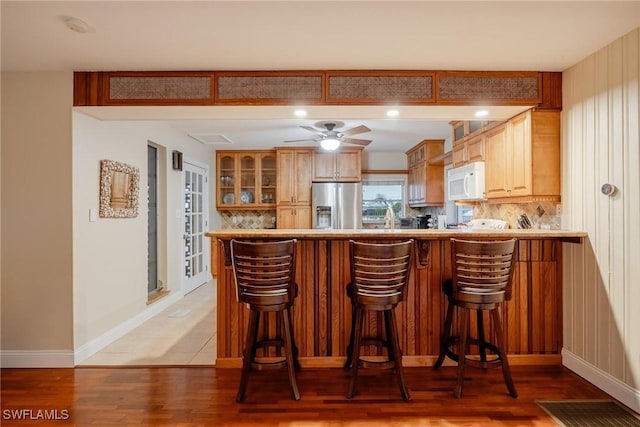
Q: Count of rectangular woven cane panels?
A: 4